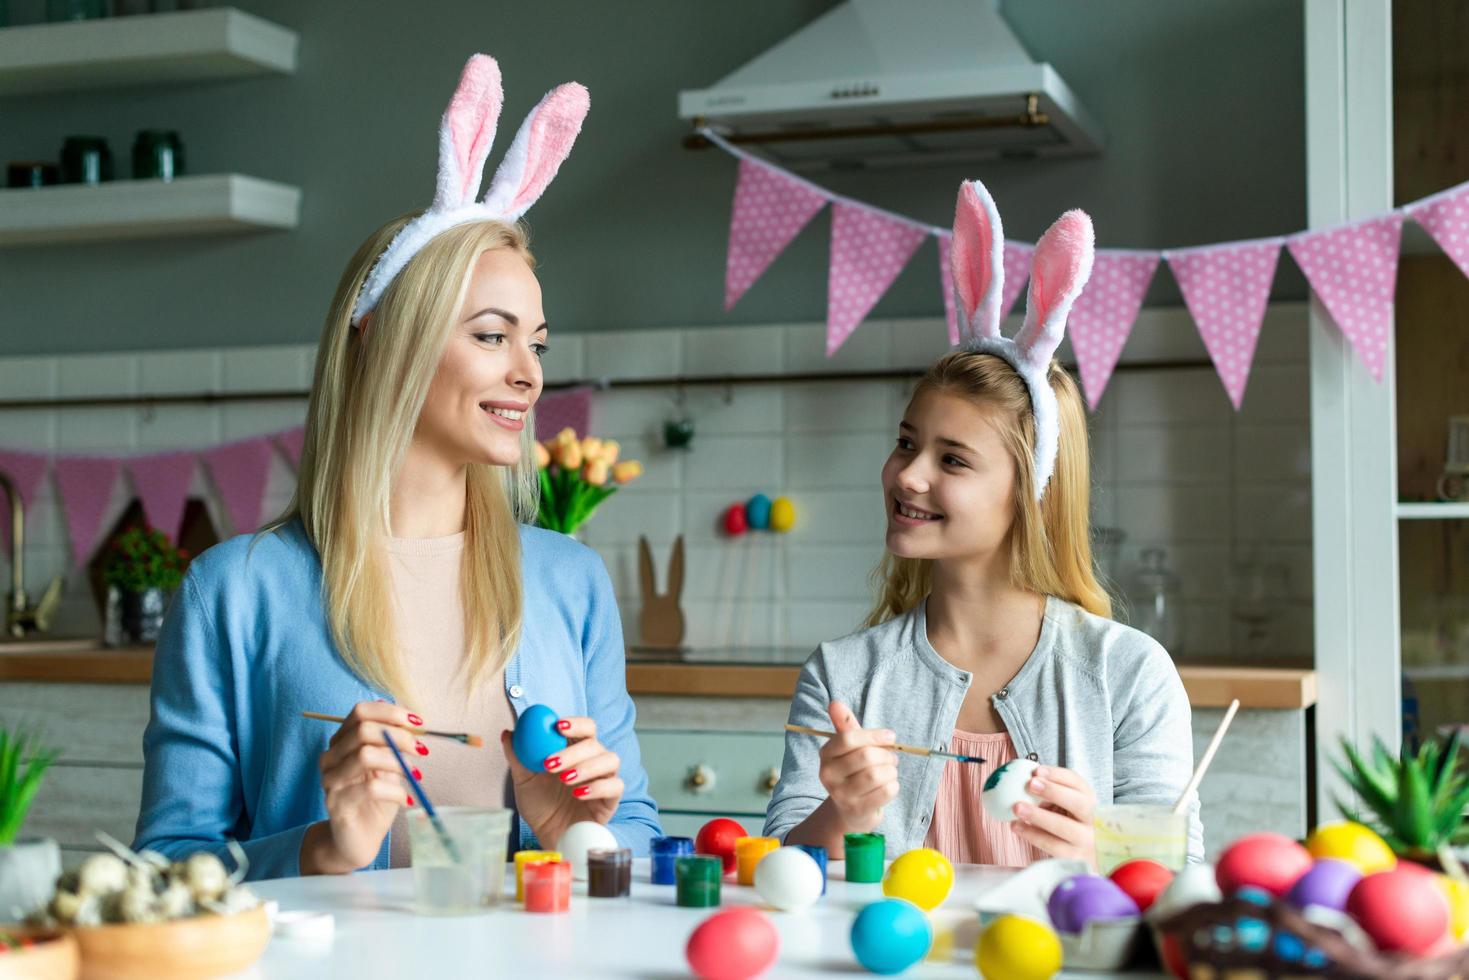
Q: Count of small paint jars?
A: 8